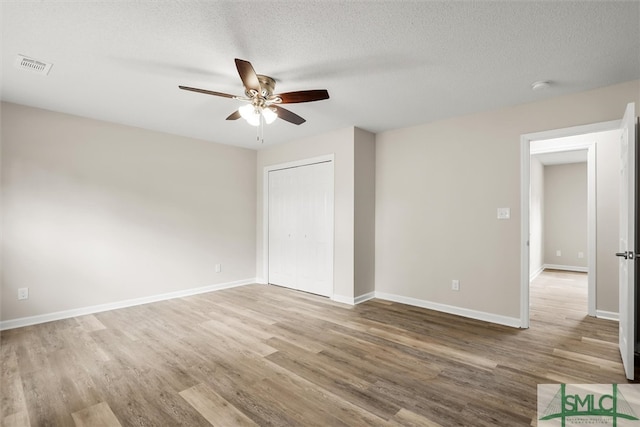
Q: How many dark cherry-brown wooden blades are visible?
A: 5